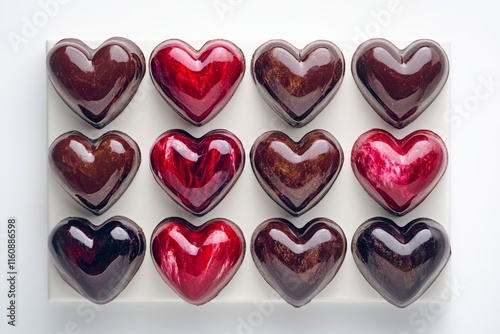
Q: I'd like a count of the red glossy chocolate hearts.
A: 4